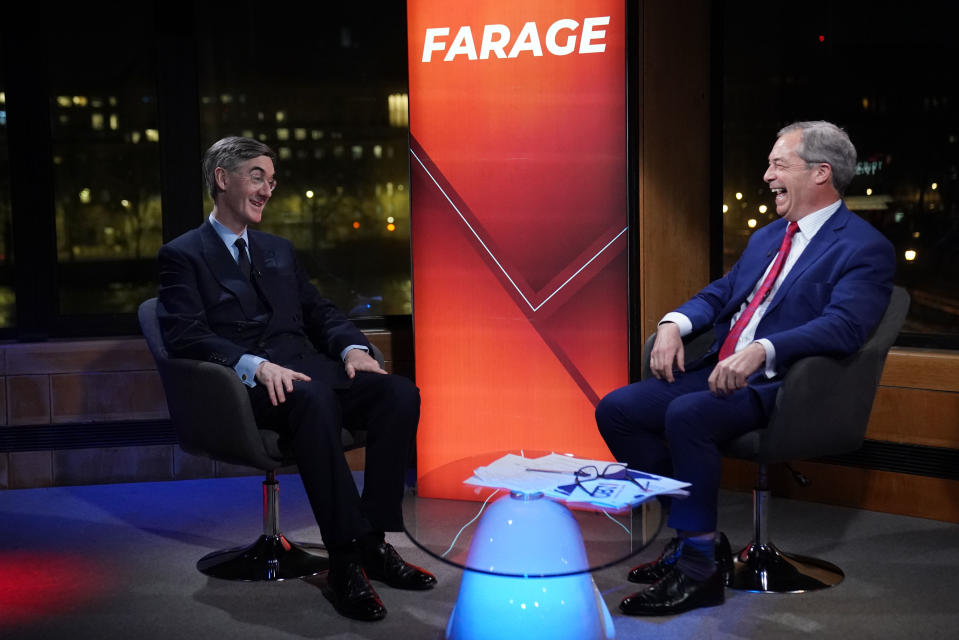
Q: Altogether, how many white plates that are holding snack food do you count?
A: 0